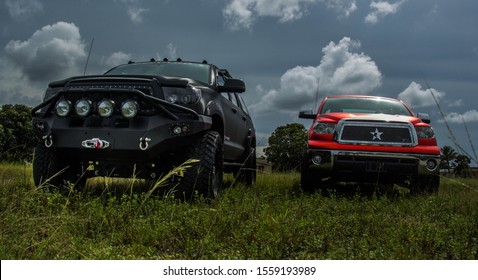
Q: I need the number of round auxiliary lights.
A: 4